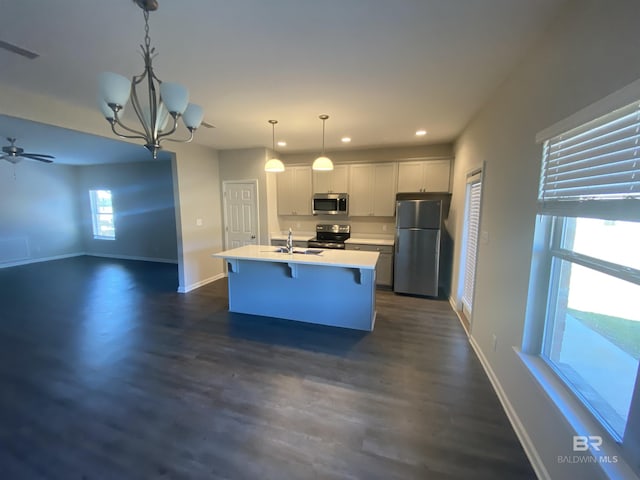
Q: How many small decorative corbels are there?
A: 3